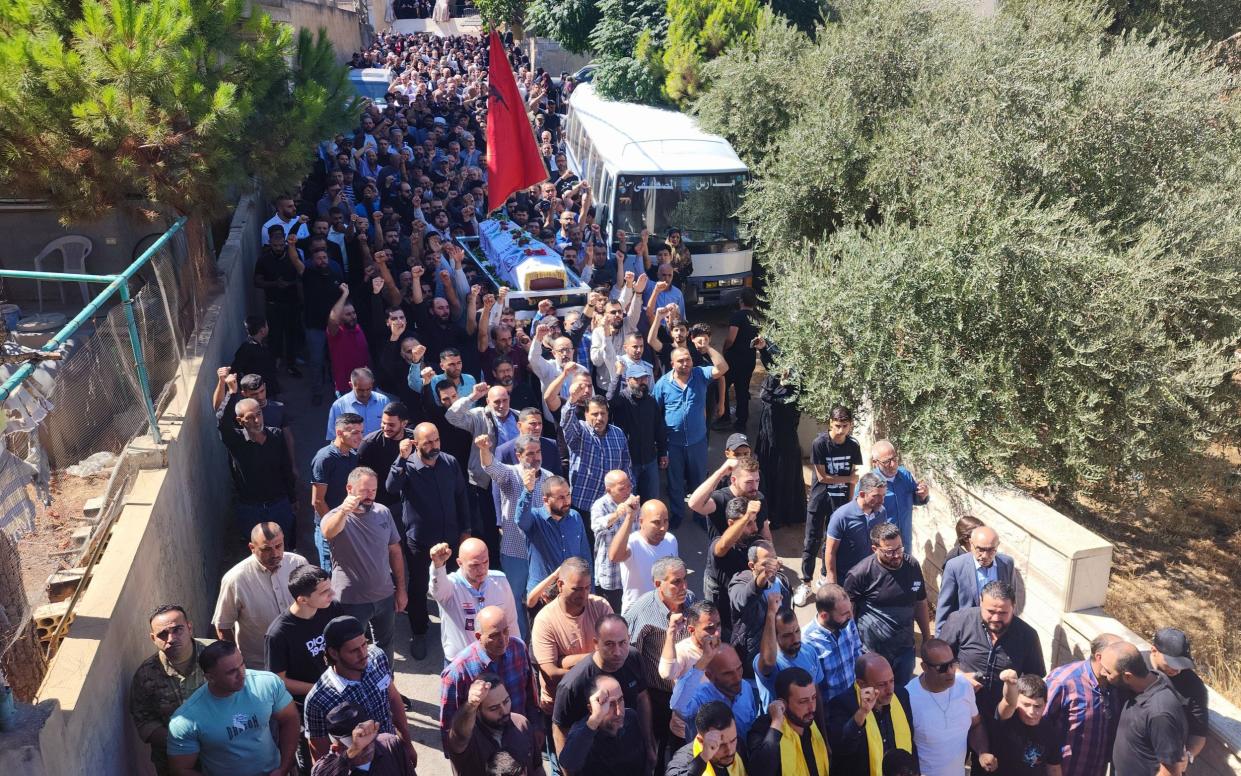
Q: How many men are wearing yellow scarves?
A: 3